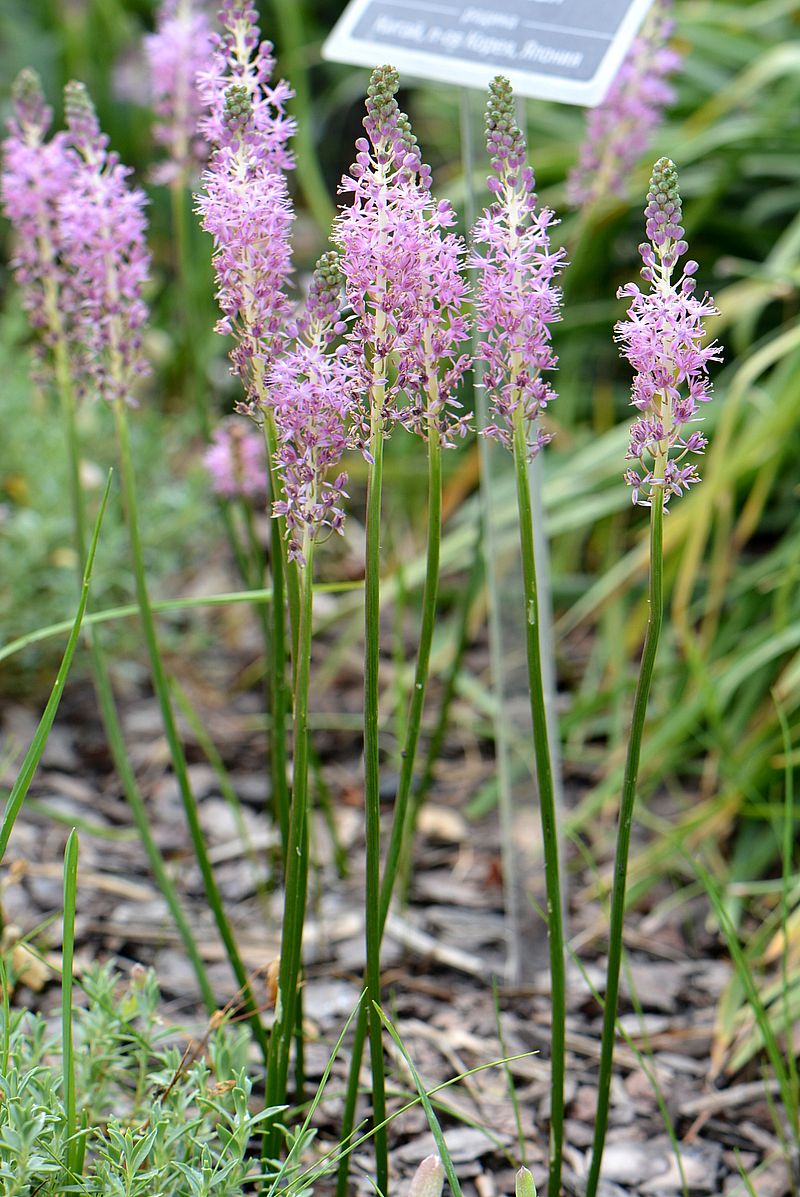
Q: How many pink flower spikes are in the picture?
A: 12